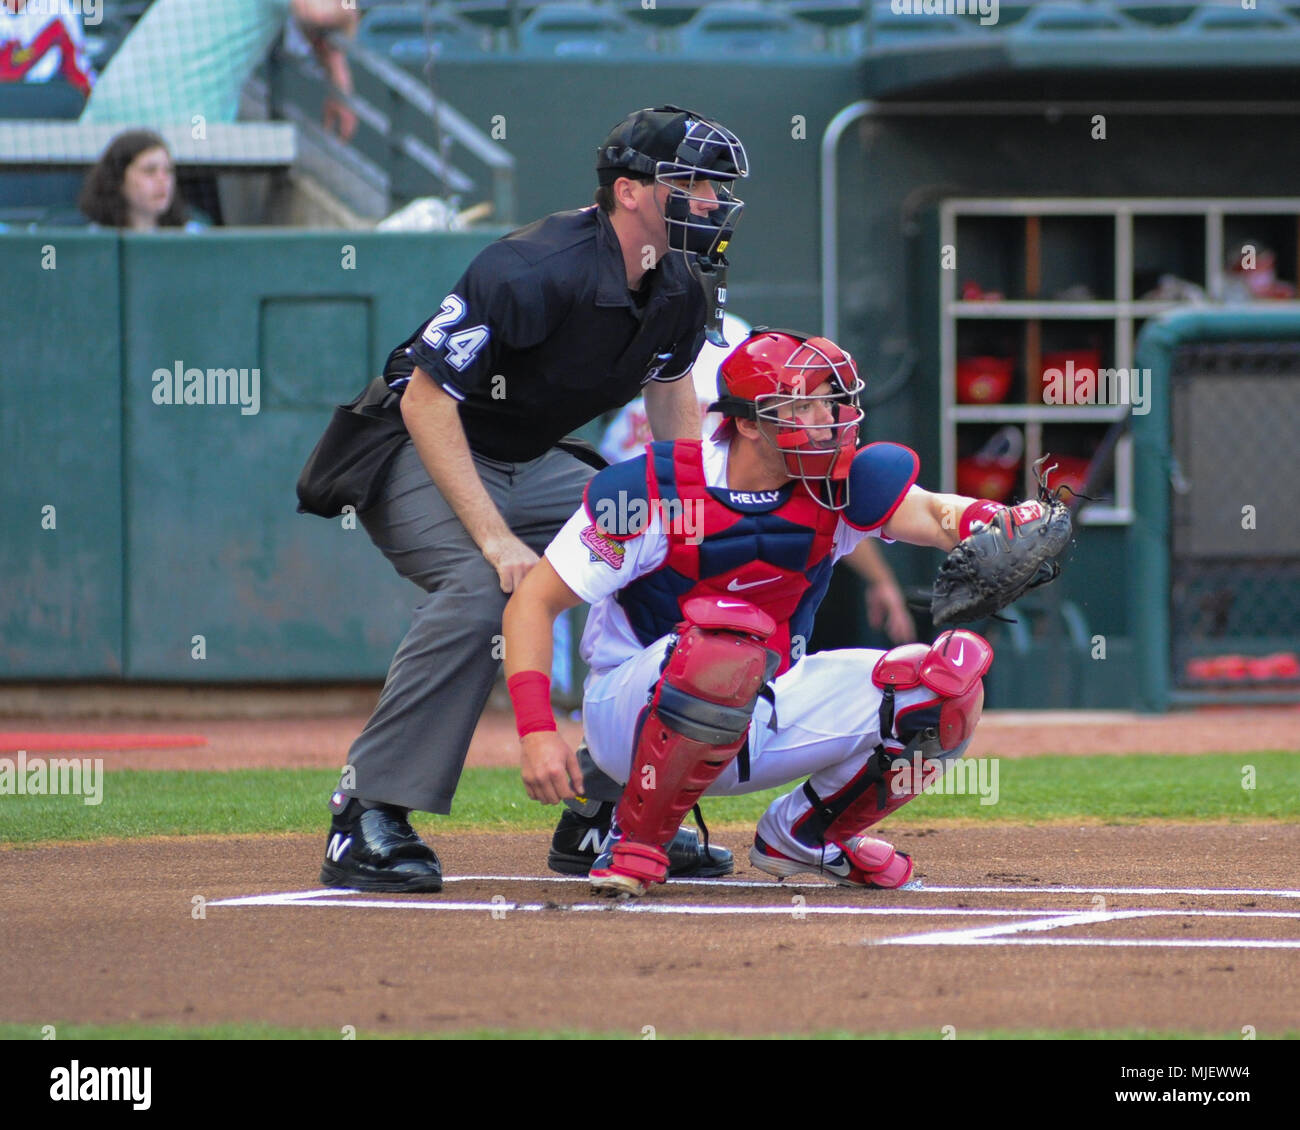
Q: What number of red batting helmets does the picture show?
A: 4